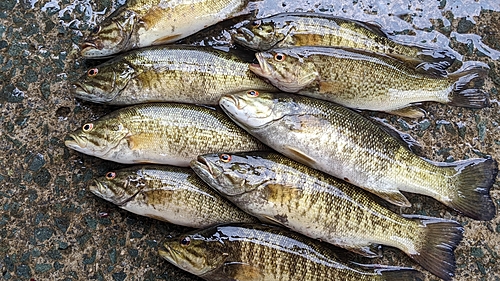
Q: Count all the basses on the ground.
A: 9